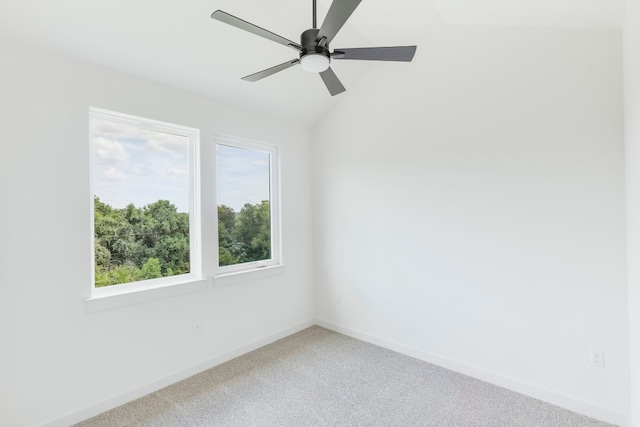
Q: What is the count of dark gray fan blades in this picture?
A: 5